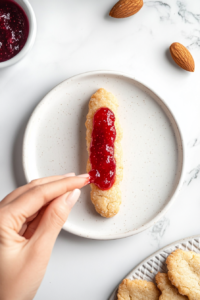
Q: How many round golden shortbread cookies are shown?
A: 3